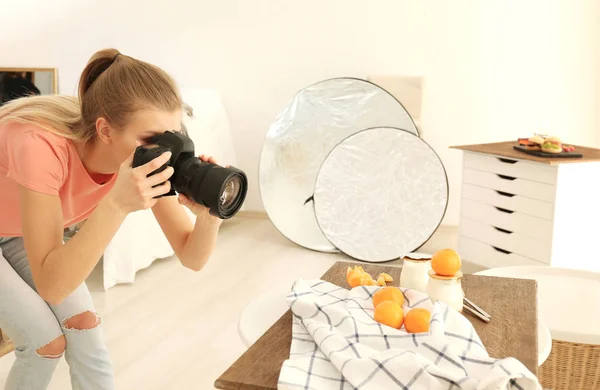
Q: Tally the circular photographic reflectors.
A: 2